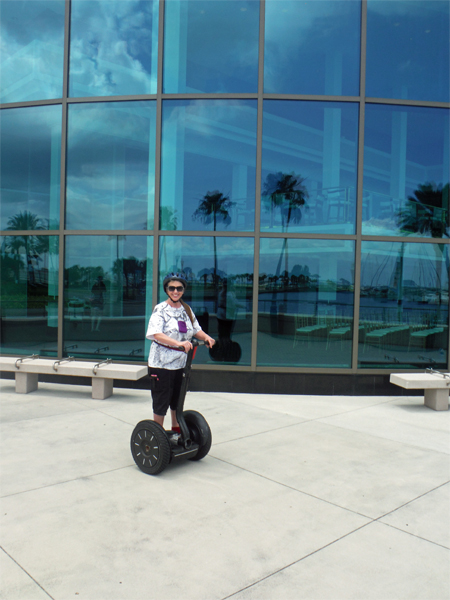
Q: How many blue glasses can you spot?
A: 15